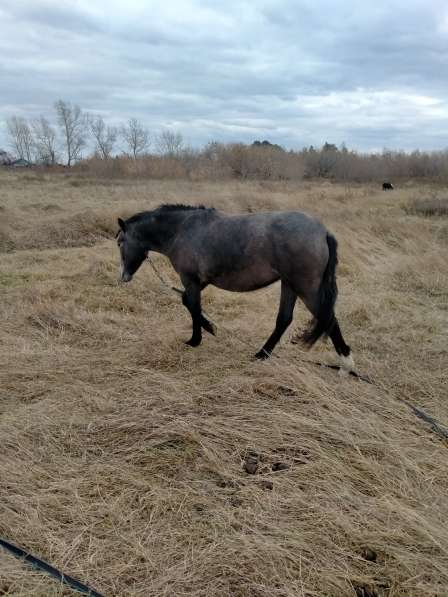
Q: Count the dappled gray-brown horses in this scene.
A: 1